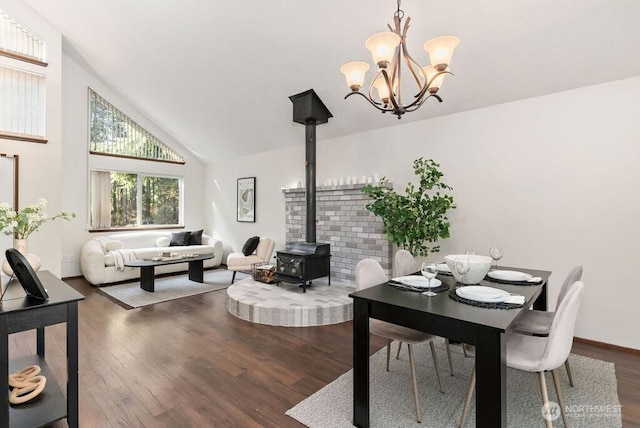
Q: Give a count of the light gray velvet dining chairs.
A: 4